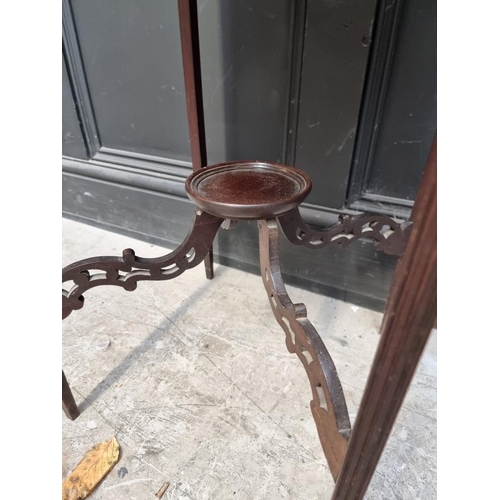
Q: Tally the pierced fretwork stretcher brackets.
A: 3